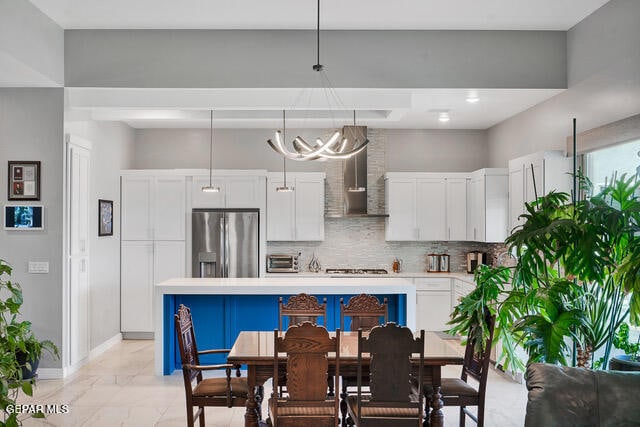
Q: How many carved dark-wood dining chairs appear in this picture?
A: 6